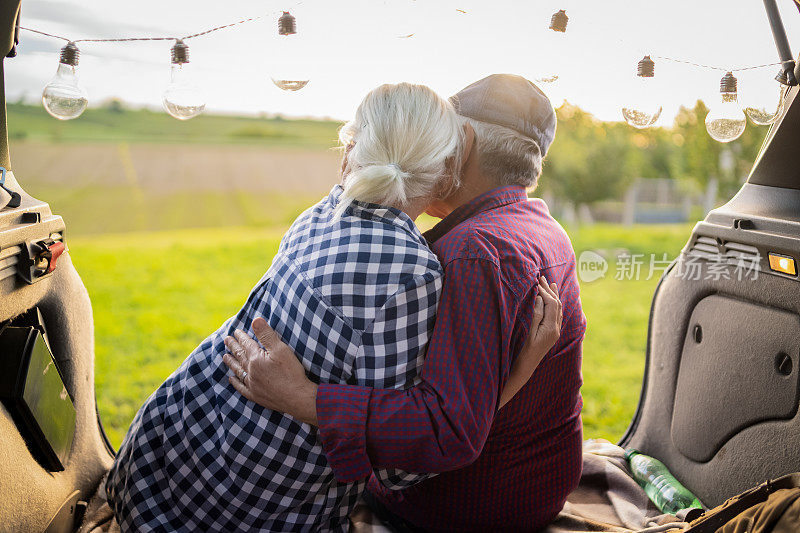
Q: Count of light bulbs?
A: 7